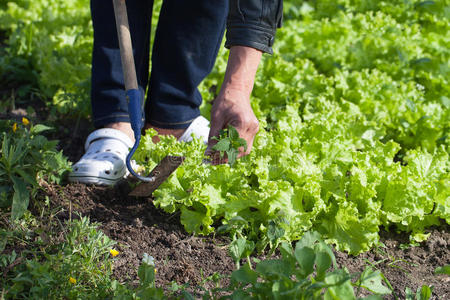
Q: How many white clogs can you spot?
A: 2